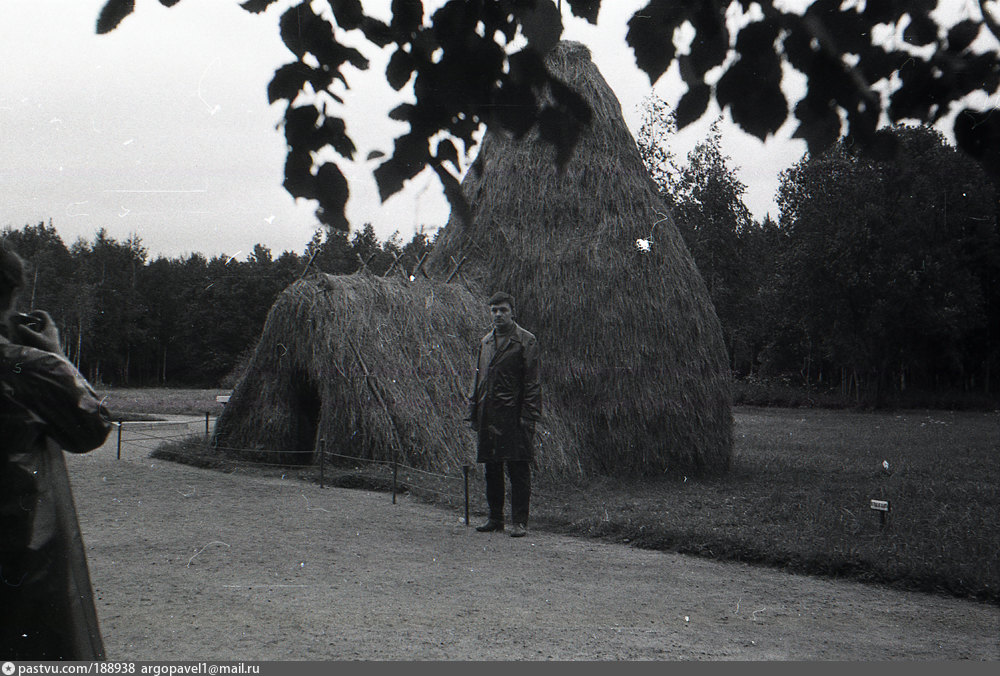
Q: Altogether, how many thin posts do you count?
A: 5